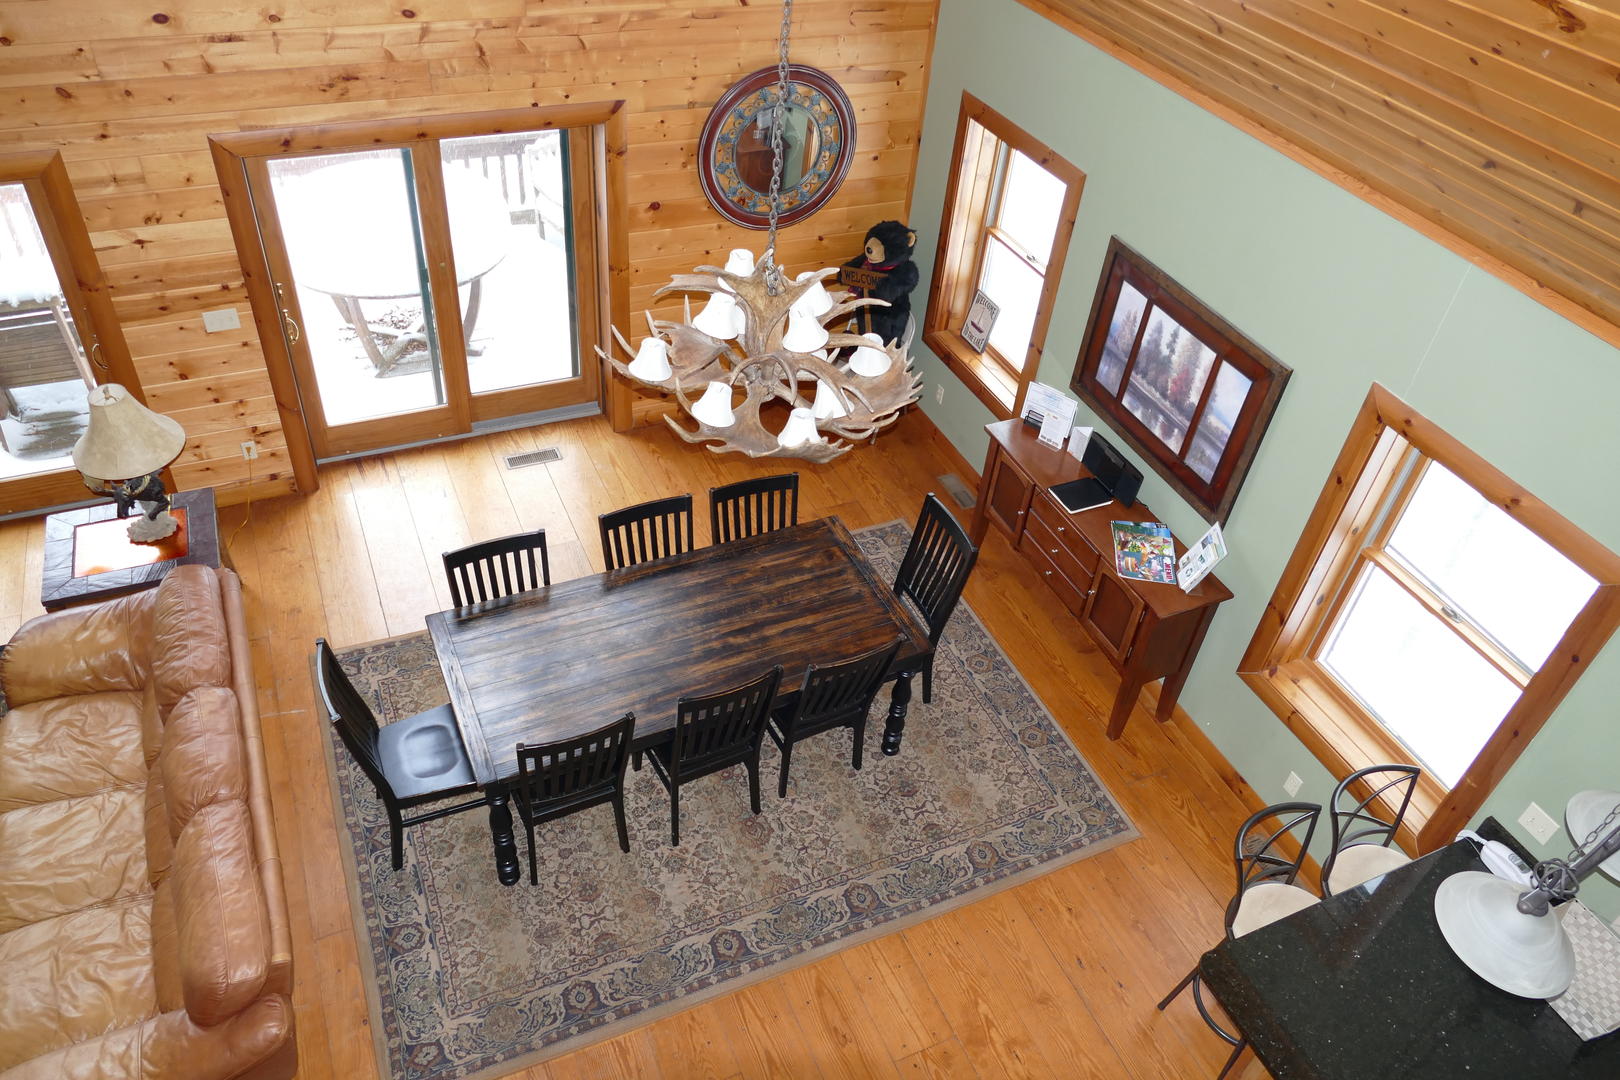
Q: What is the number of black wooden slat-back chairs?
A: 8